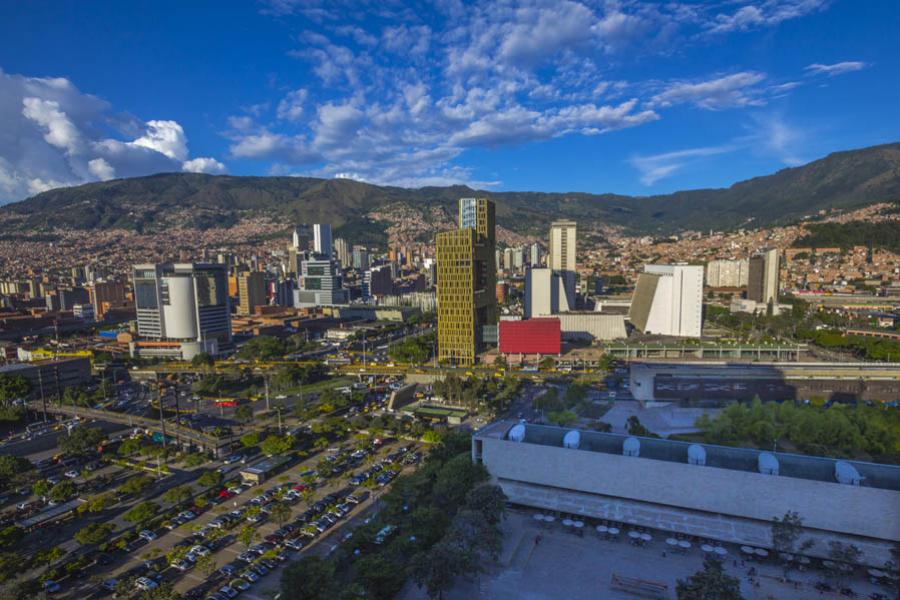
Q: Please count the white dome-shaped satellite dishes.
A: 6